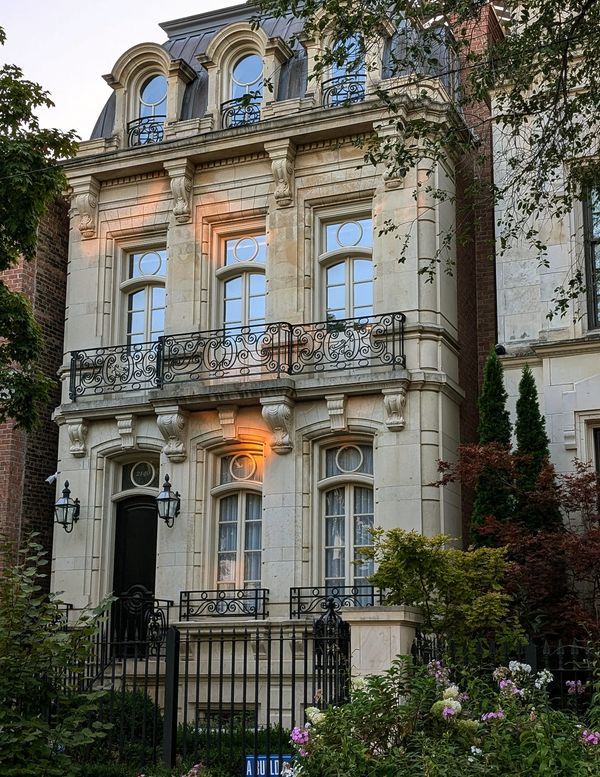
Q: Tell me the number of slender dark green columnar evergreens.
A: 2